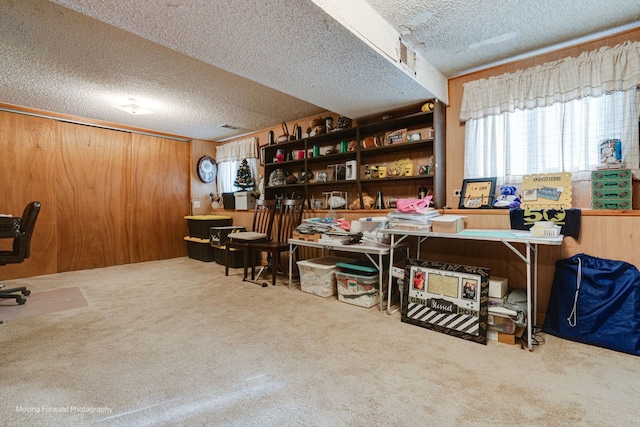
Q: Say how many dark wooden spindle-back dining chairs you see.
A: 2